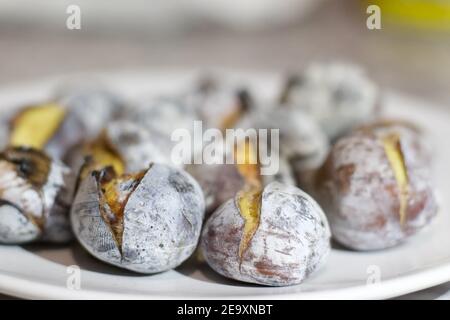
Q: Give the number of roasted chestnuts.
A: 12